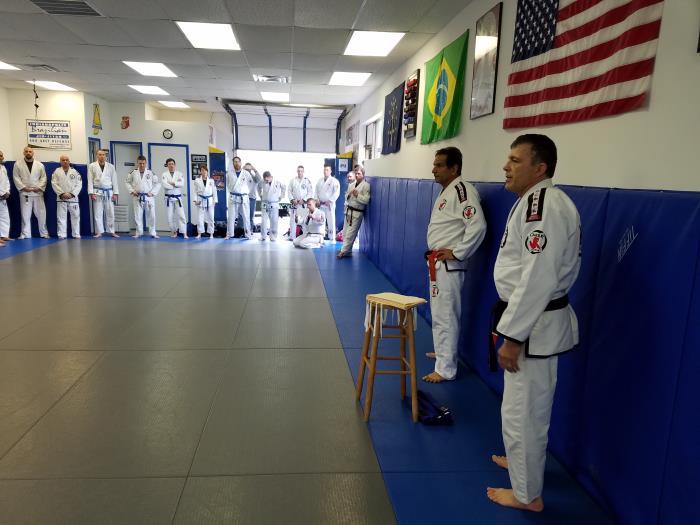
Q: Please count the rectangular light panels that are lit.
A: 9